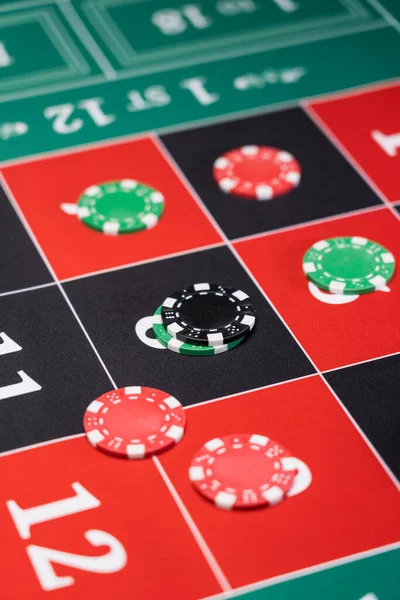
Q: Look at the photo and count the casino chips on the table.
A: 7